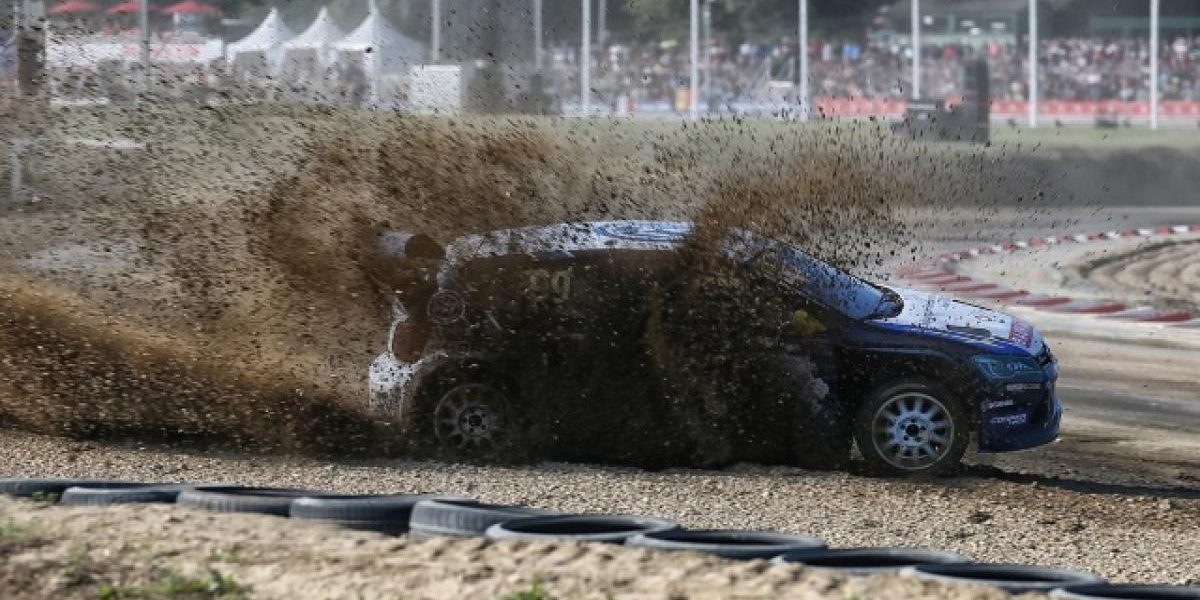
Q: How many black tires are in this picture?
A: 12